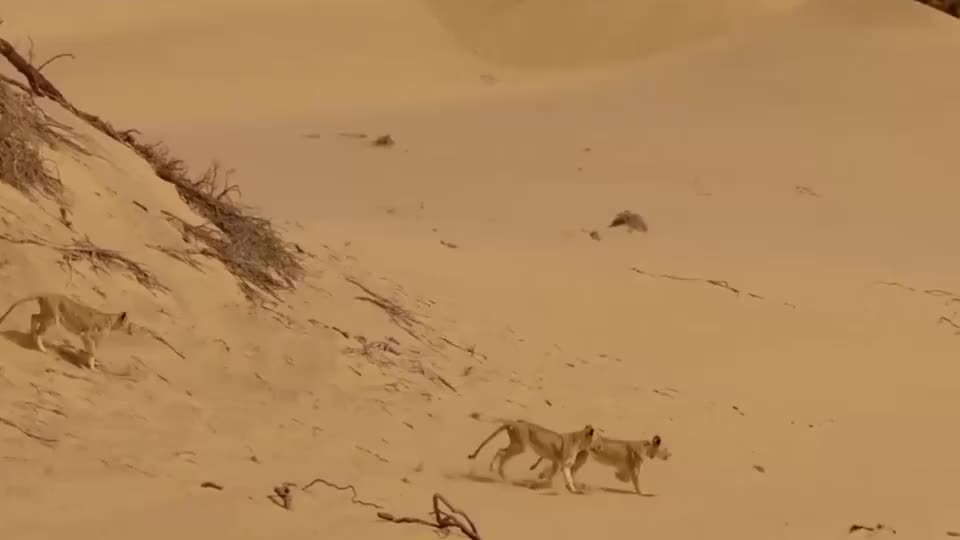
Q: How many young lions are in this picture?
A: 3